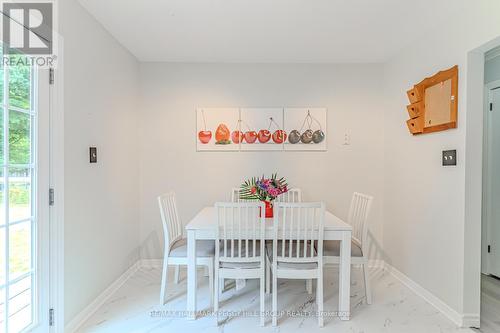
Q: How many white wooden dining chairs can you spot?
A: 6